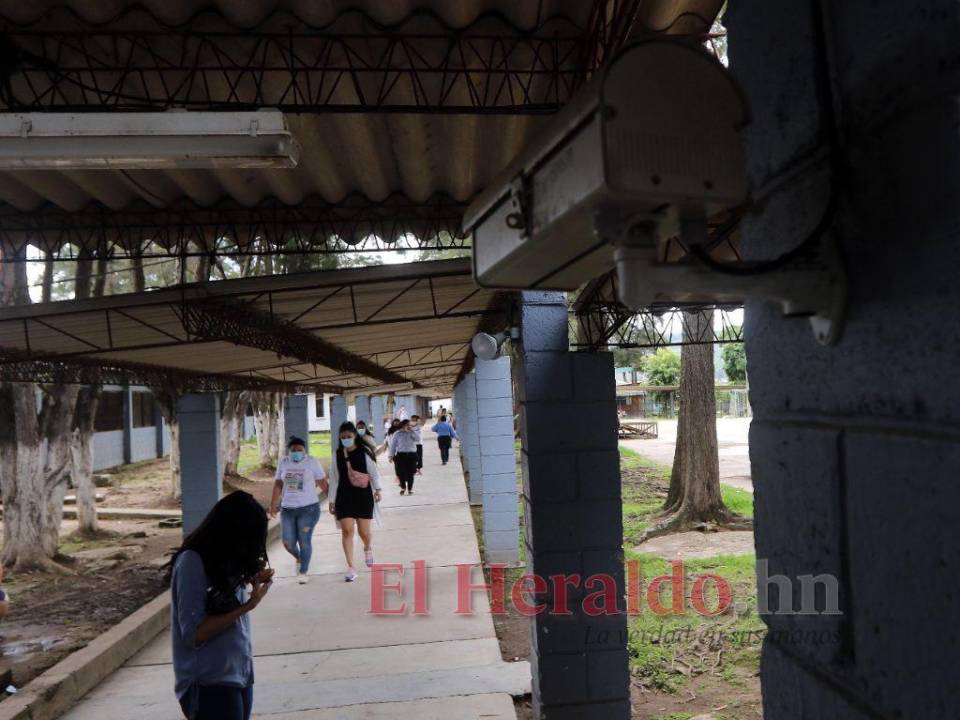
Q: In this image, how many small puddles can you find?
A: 1